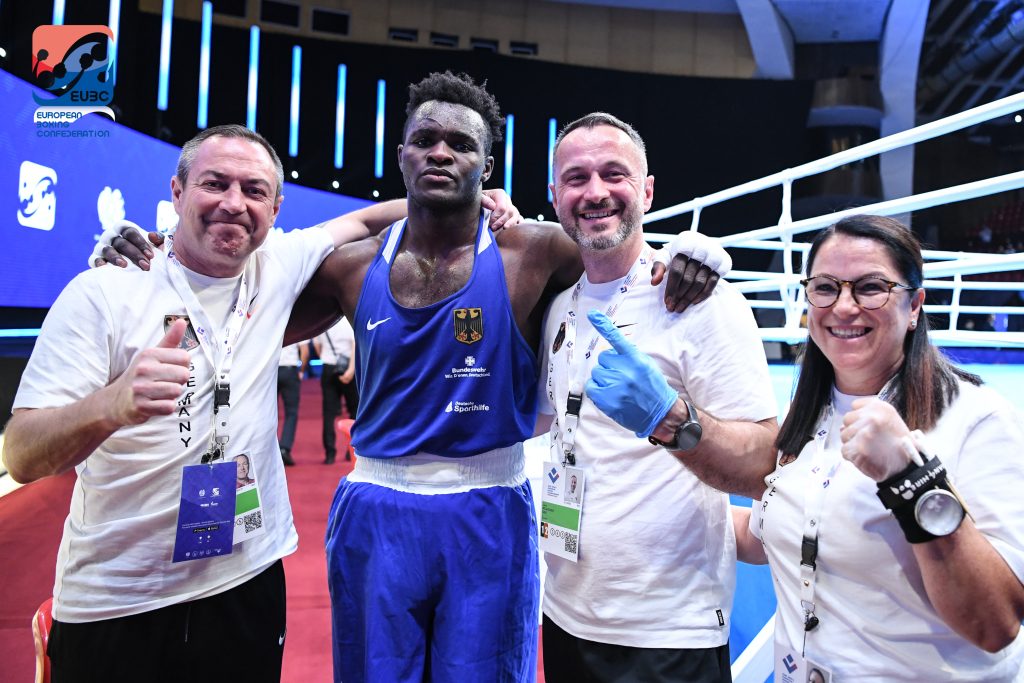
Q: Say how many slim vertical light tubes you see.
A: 10